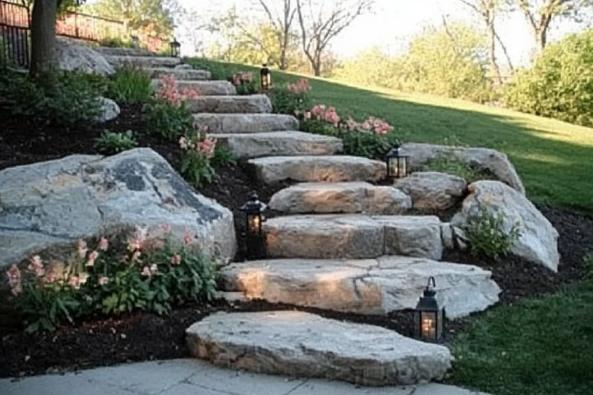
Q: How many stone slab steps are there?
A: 12